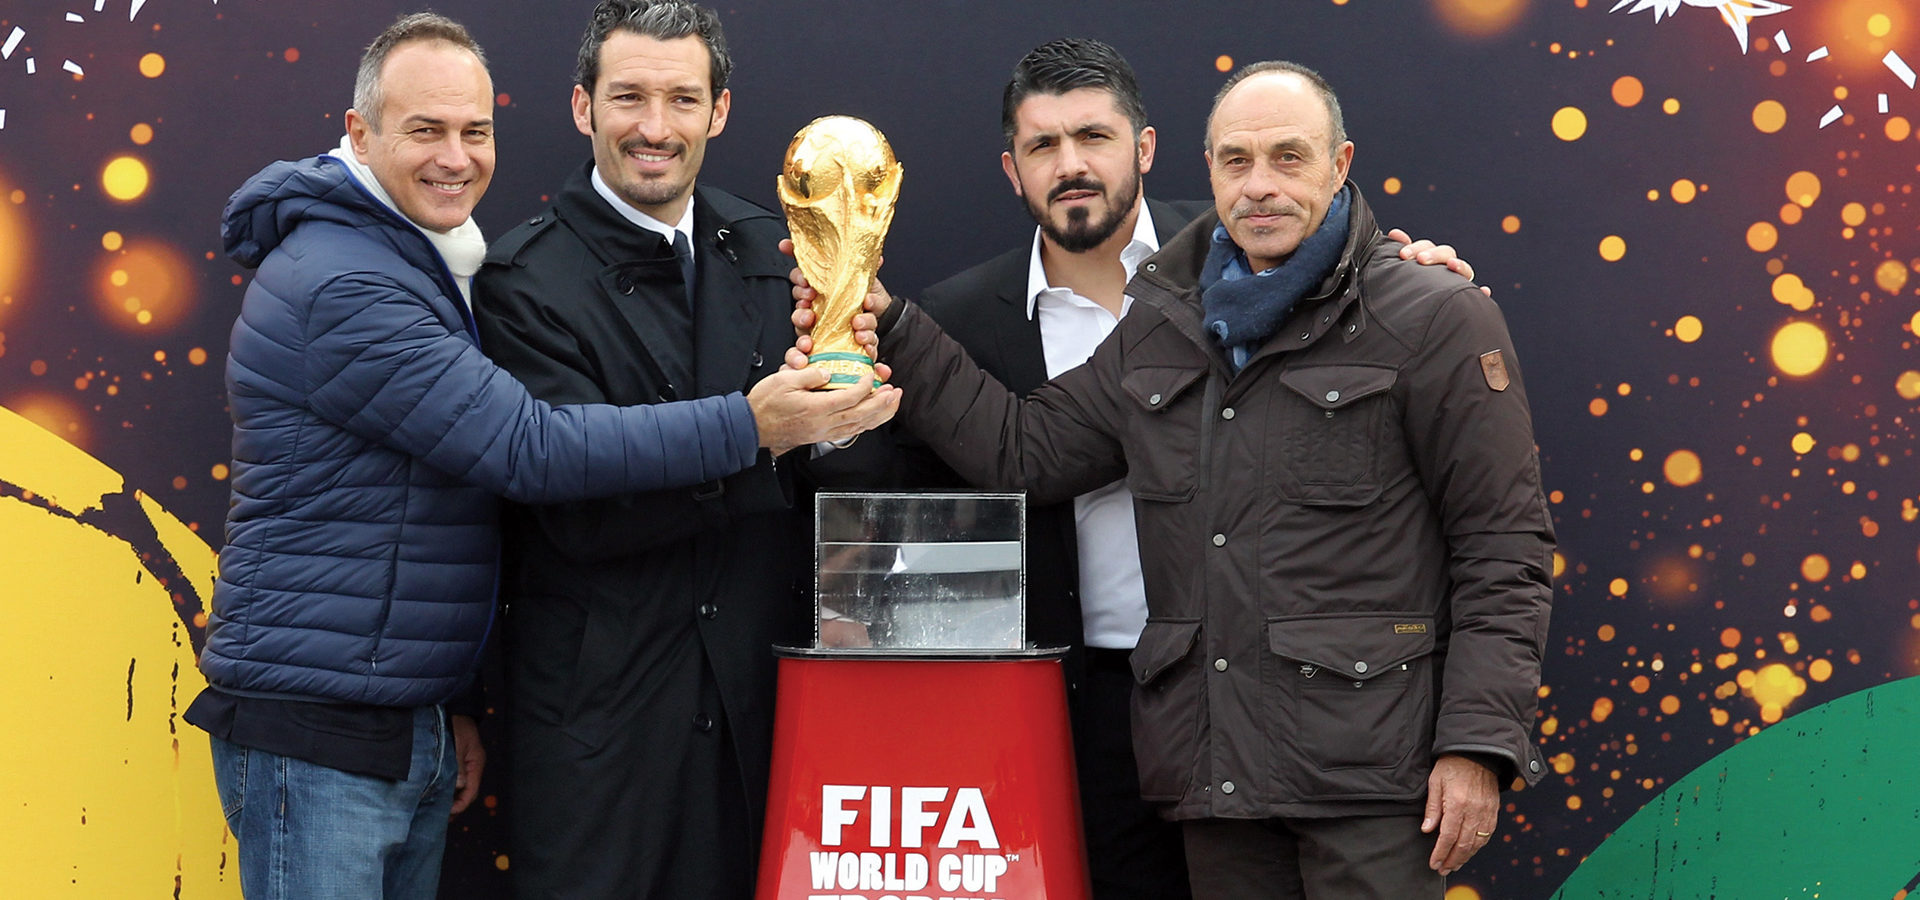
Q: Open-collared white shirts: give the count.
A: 1